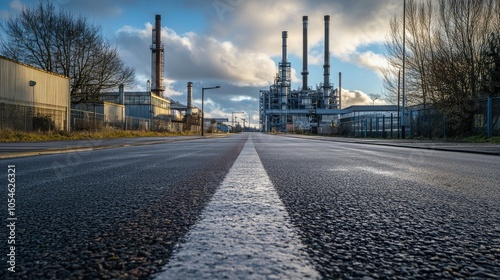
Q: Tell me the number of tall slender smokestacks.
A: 4